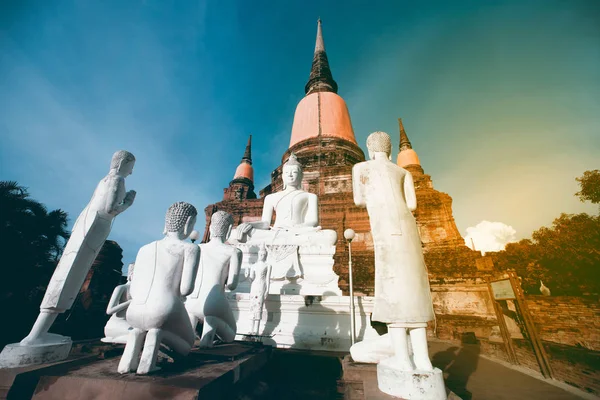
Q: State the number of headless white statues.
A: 0